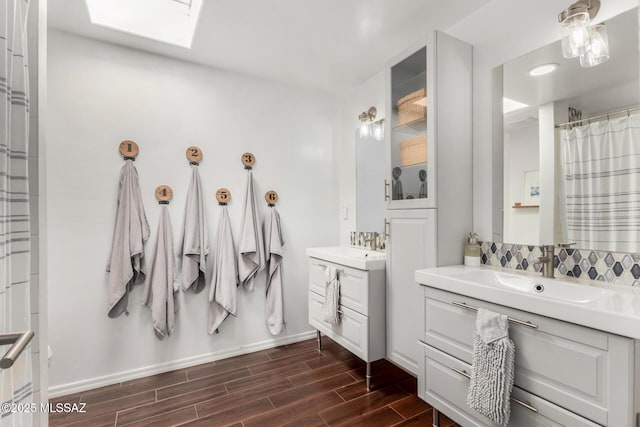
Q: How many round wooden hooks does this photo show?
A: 6